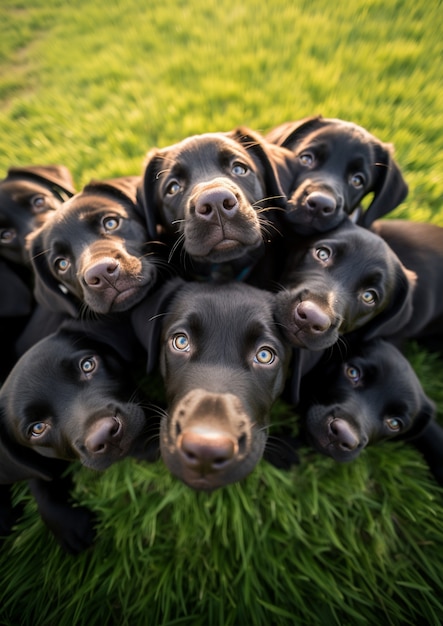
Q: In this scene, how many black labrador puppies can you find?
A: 8